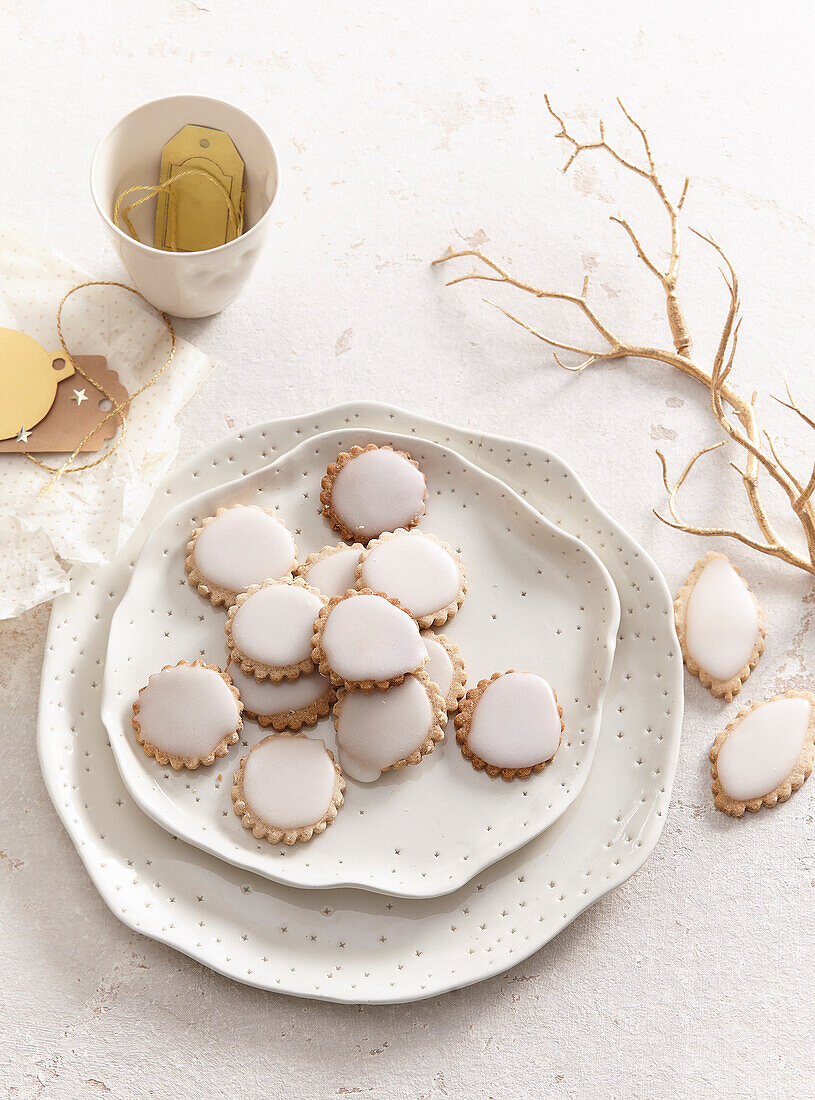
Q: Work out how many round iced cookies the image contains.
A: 12